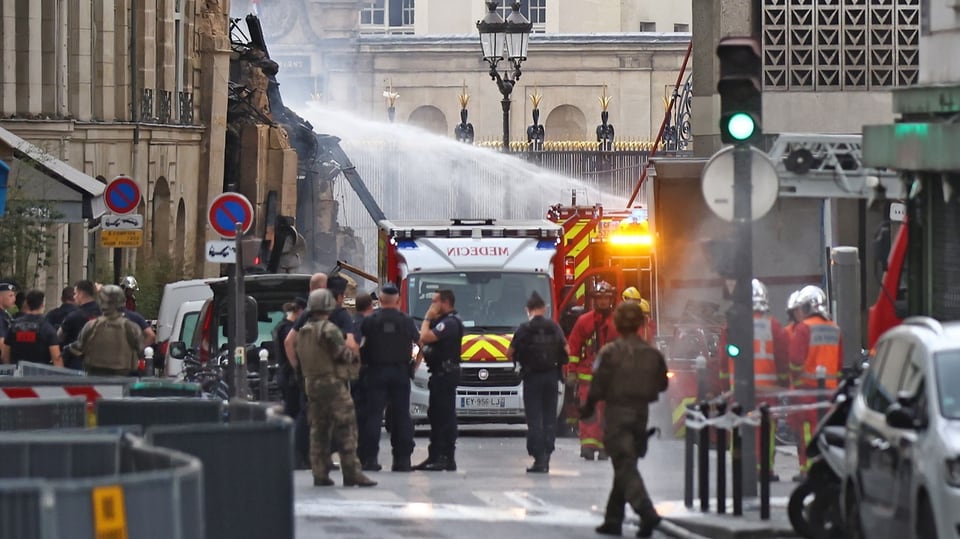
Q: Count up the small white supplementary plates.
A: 2